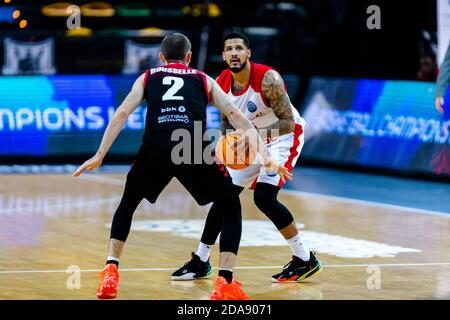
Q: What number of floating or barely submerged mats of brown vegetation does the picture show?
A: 0